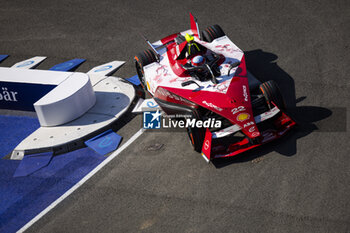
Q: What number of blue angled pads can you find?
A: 5